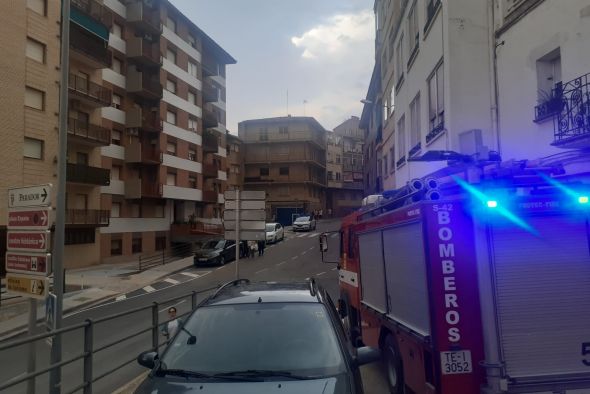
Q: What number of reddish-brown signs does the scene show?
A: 3